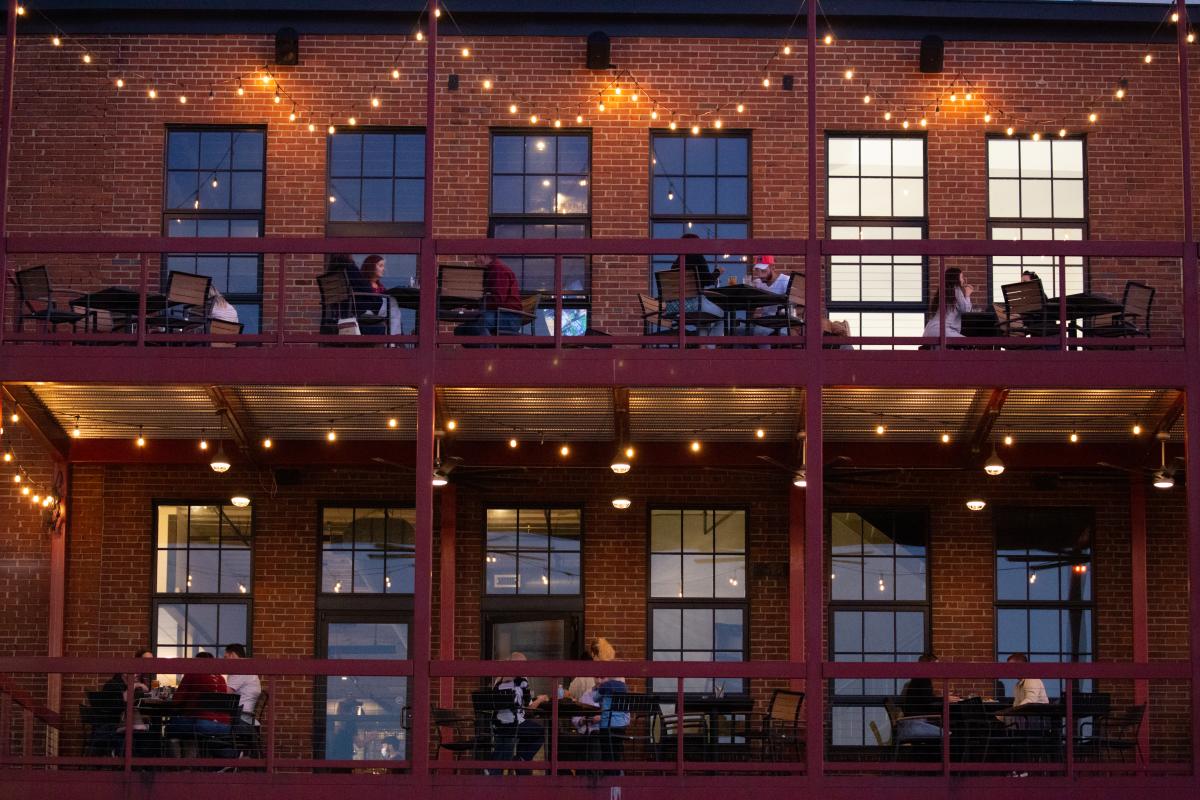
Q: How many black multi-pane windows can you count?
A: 12